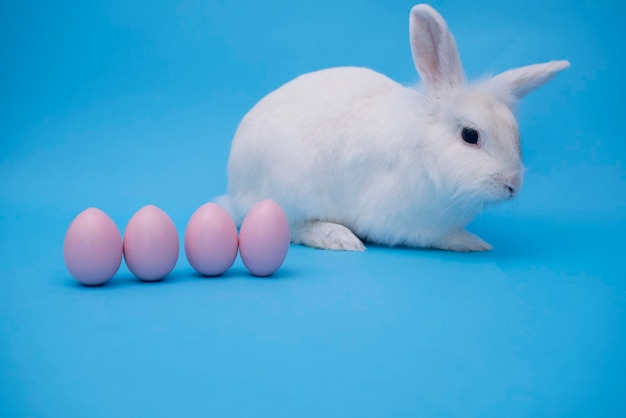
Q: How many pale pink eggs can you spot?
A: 4